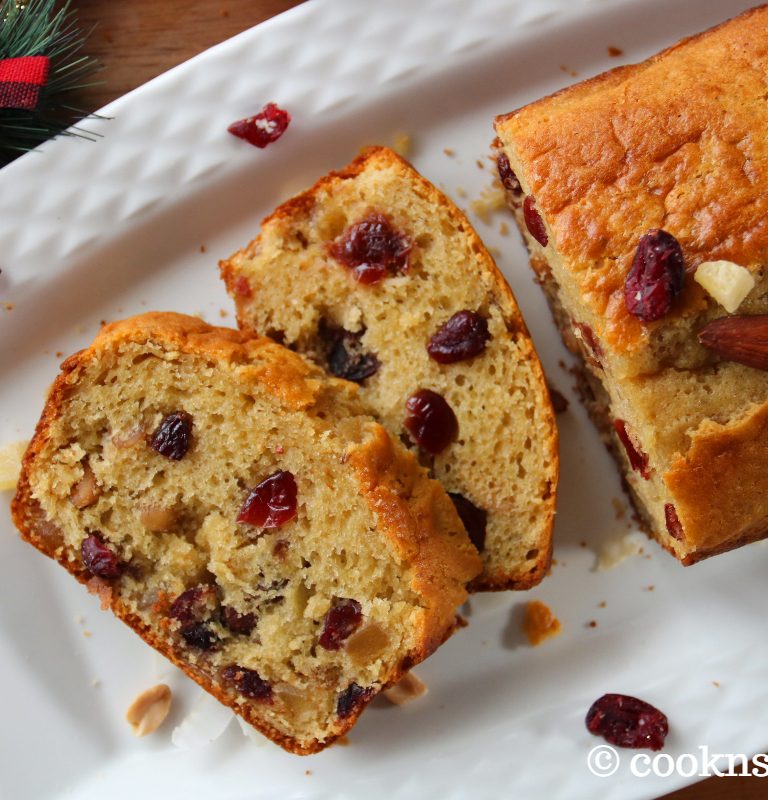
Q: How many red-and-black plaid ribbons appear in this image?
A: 1